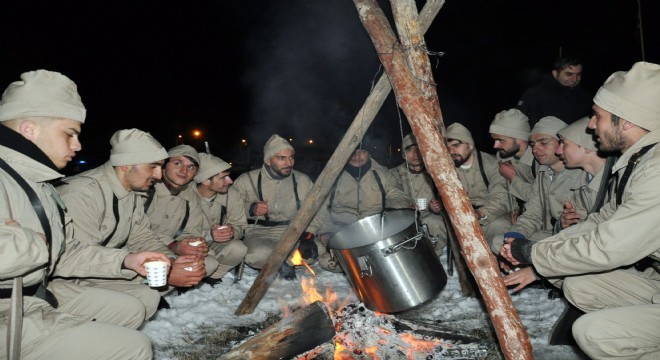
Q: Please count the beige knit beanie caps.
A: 11